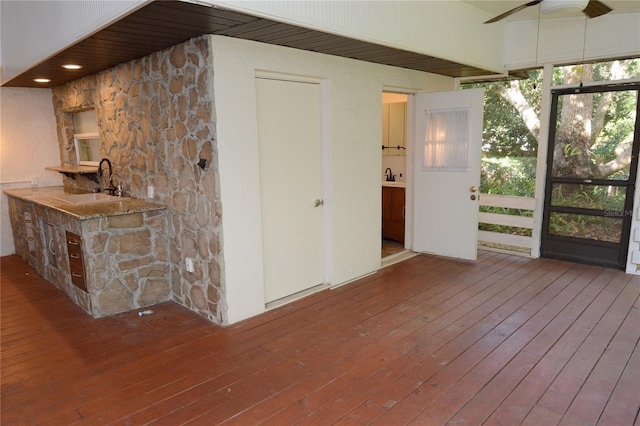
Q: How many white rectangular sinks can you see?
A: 1